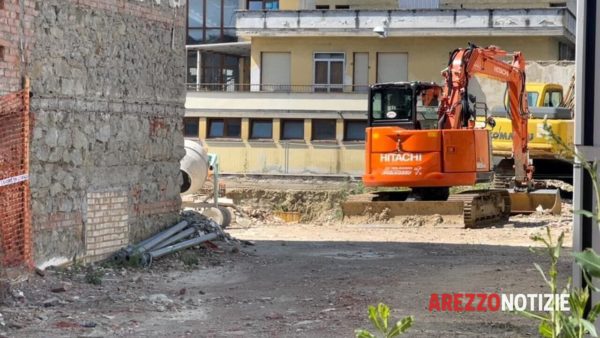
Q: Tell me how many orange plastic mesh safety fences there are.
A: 1